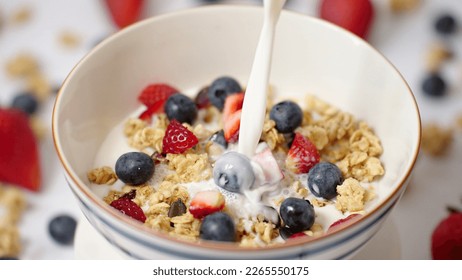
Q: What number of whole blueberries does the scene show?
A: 12